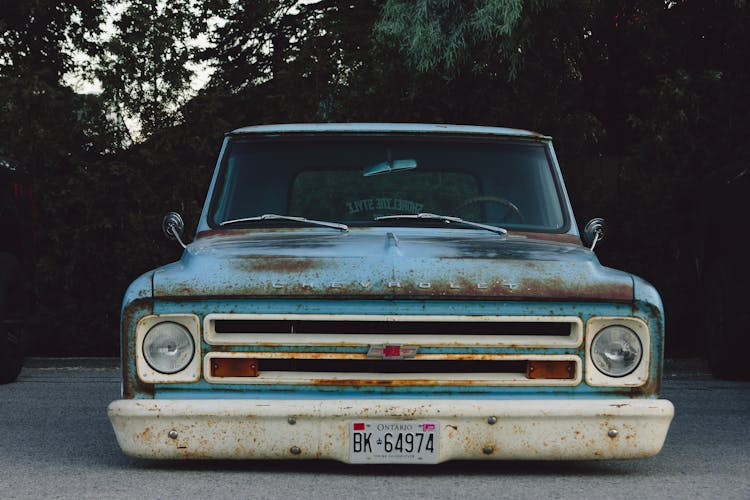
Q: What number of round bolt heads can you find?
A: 6